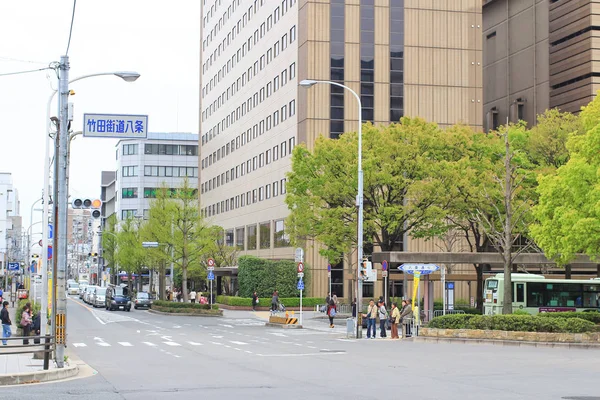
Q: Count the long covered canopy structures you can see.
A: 1